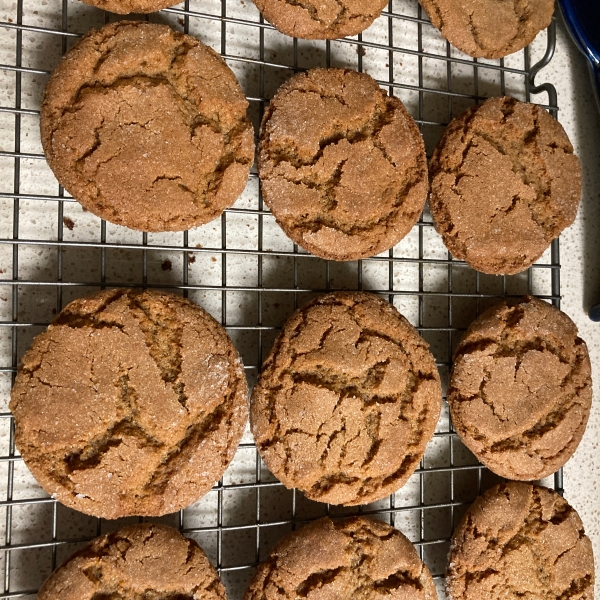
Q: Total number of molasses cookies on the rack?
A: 12